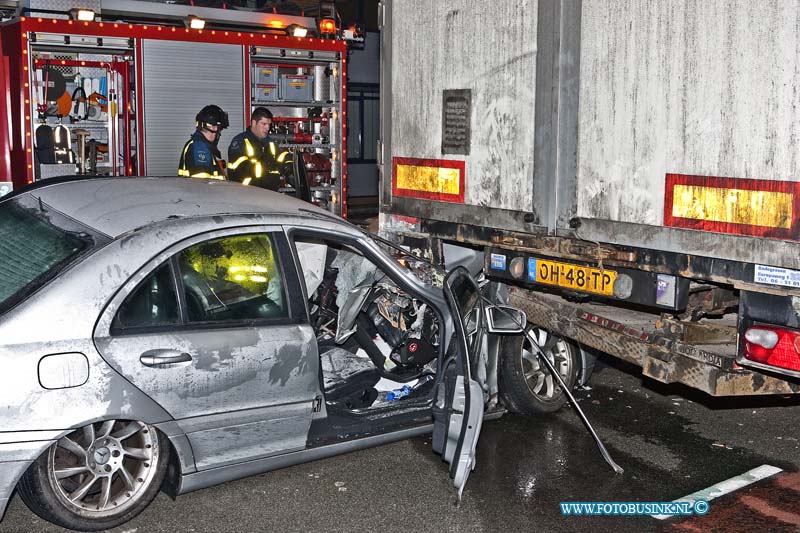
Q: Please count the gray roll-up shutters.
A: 1